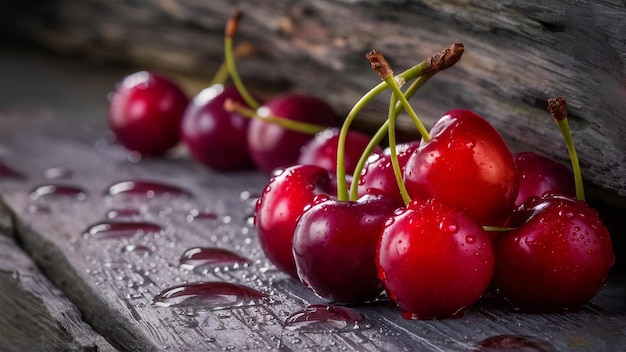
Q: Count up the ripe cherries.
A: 11